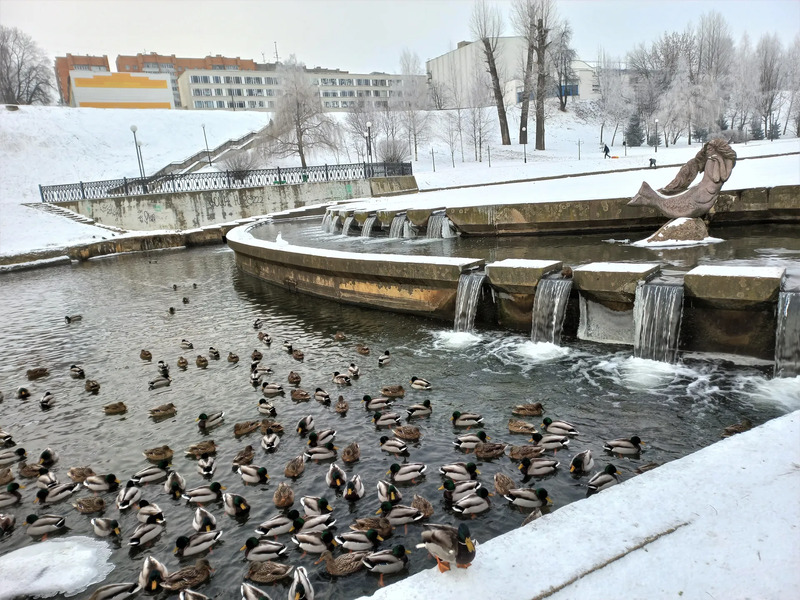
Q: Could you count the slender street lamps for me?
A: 7